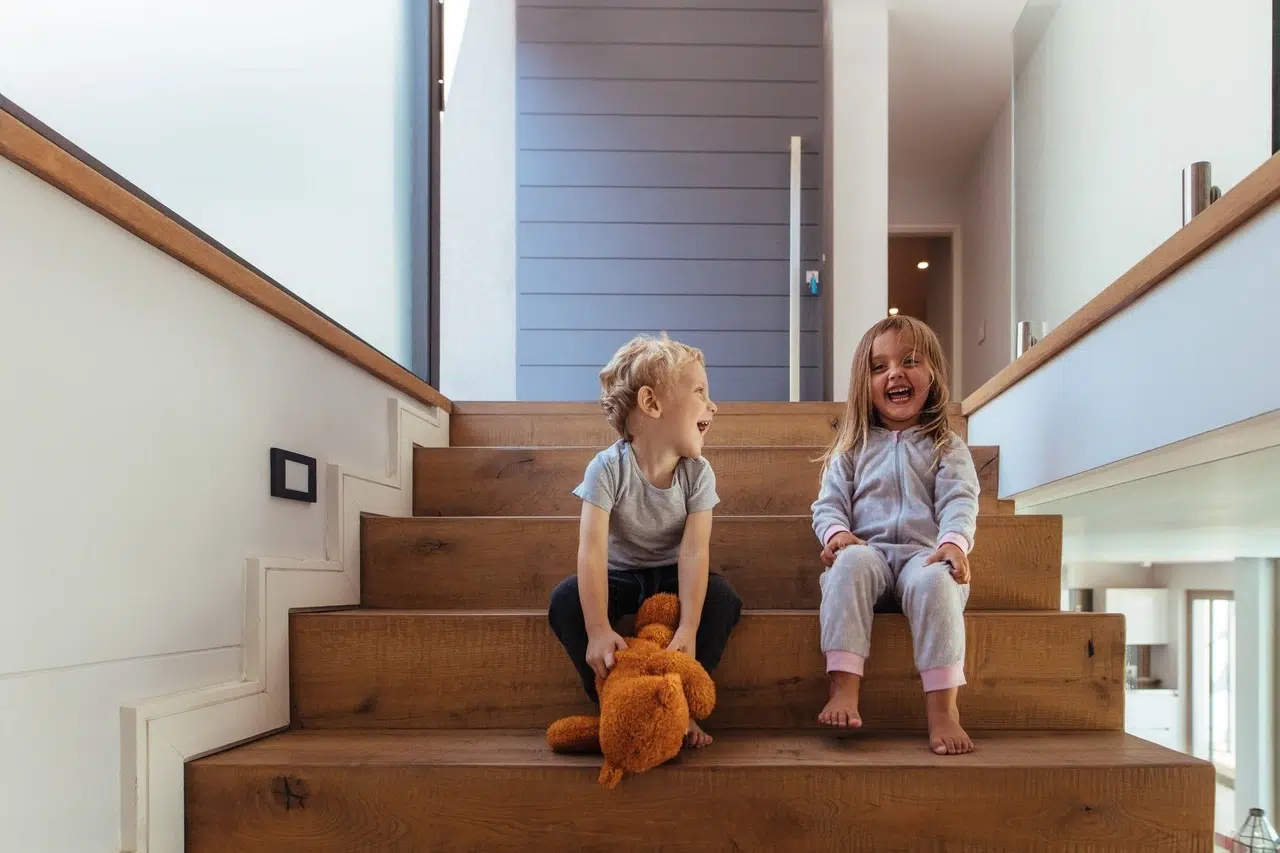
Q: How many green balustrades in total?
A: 0